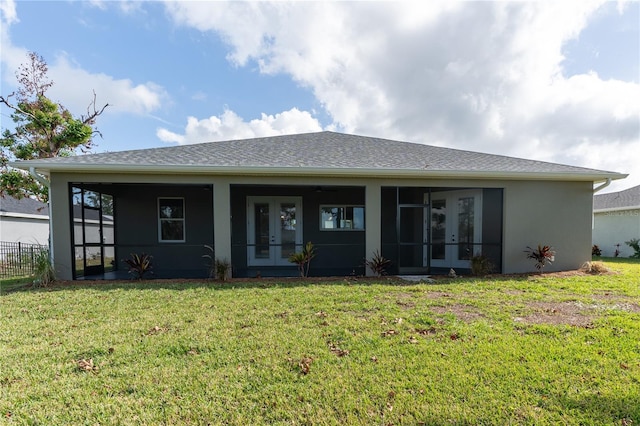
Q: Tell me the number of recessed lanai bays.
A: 3